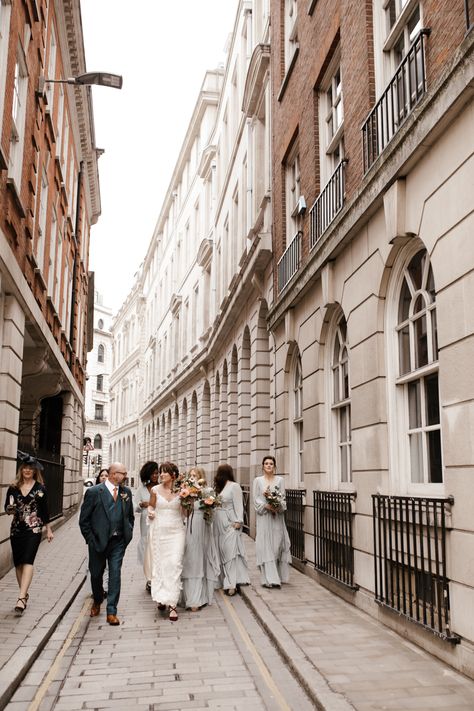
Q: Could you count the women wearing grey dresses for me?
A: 4